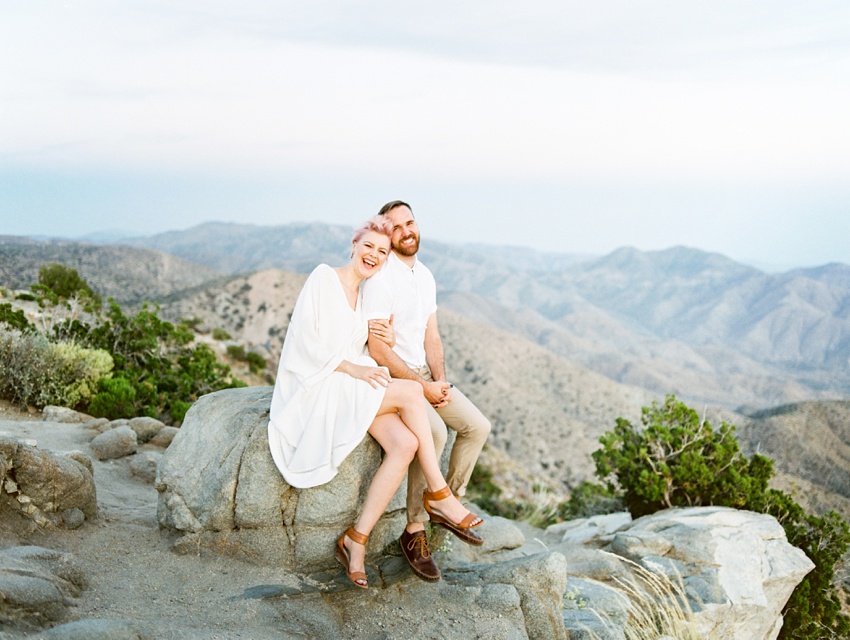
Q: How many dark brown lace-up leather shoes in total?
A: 2